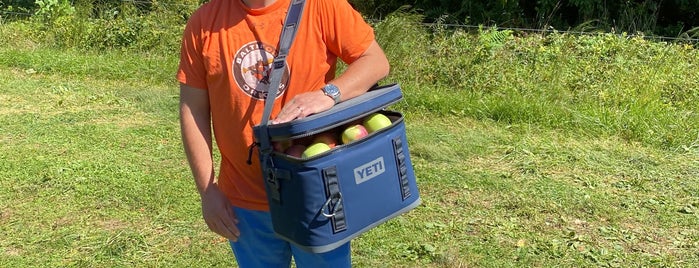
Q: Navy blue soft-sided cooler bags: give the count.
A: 1